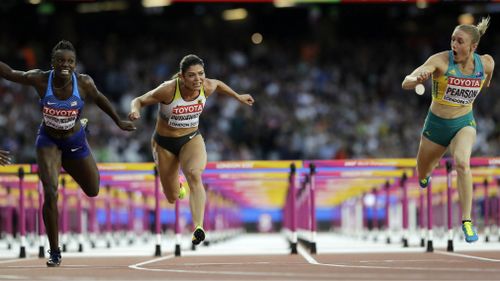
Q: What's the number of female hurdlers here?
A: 3